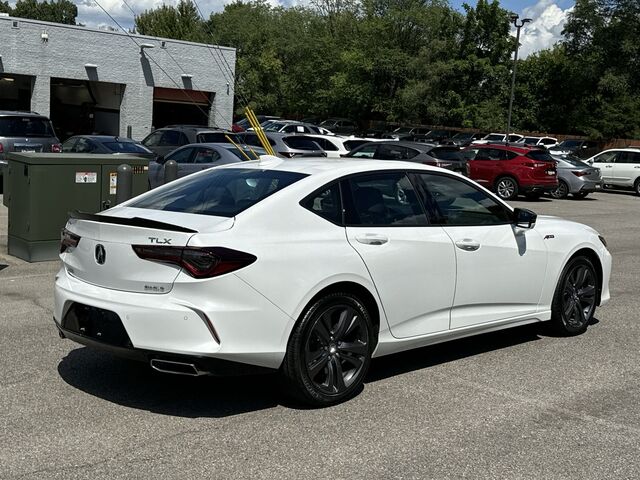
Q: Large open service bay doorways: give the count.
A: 3